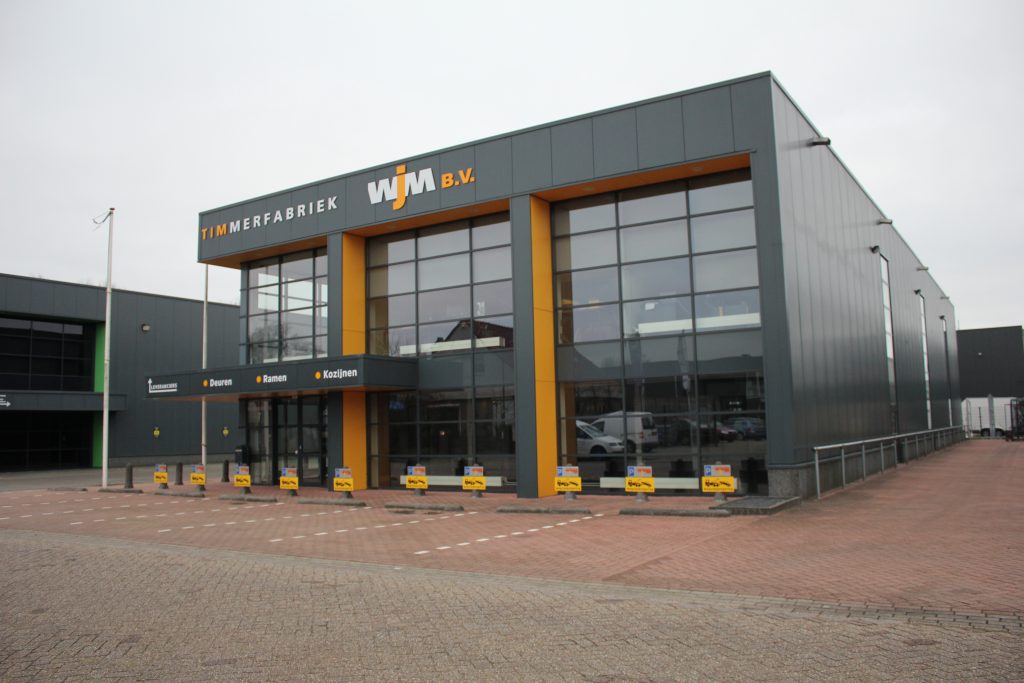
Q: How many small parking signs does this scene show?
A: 10